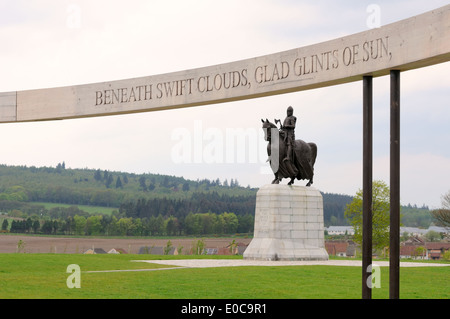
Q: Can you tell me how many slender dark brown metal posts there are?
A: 2